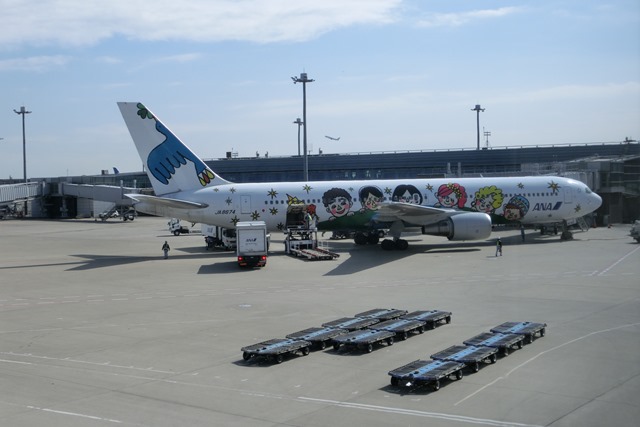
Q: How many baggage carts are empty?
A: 11